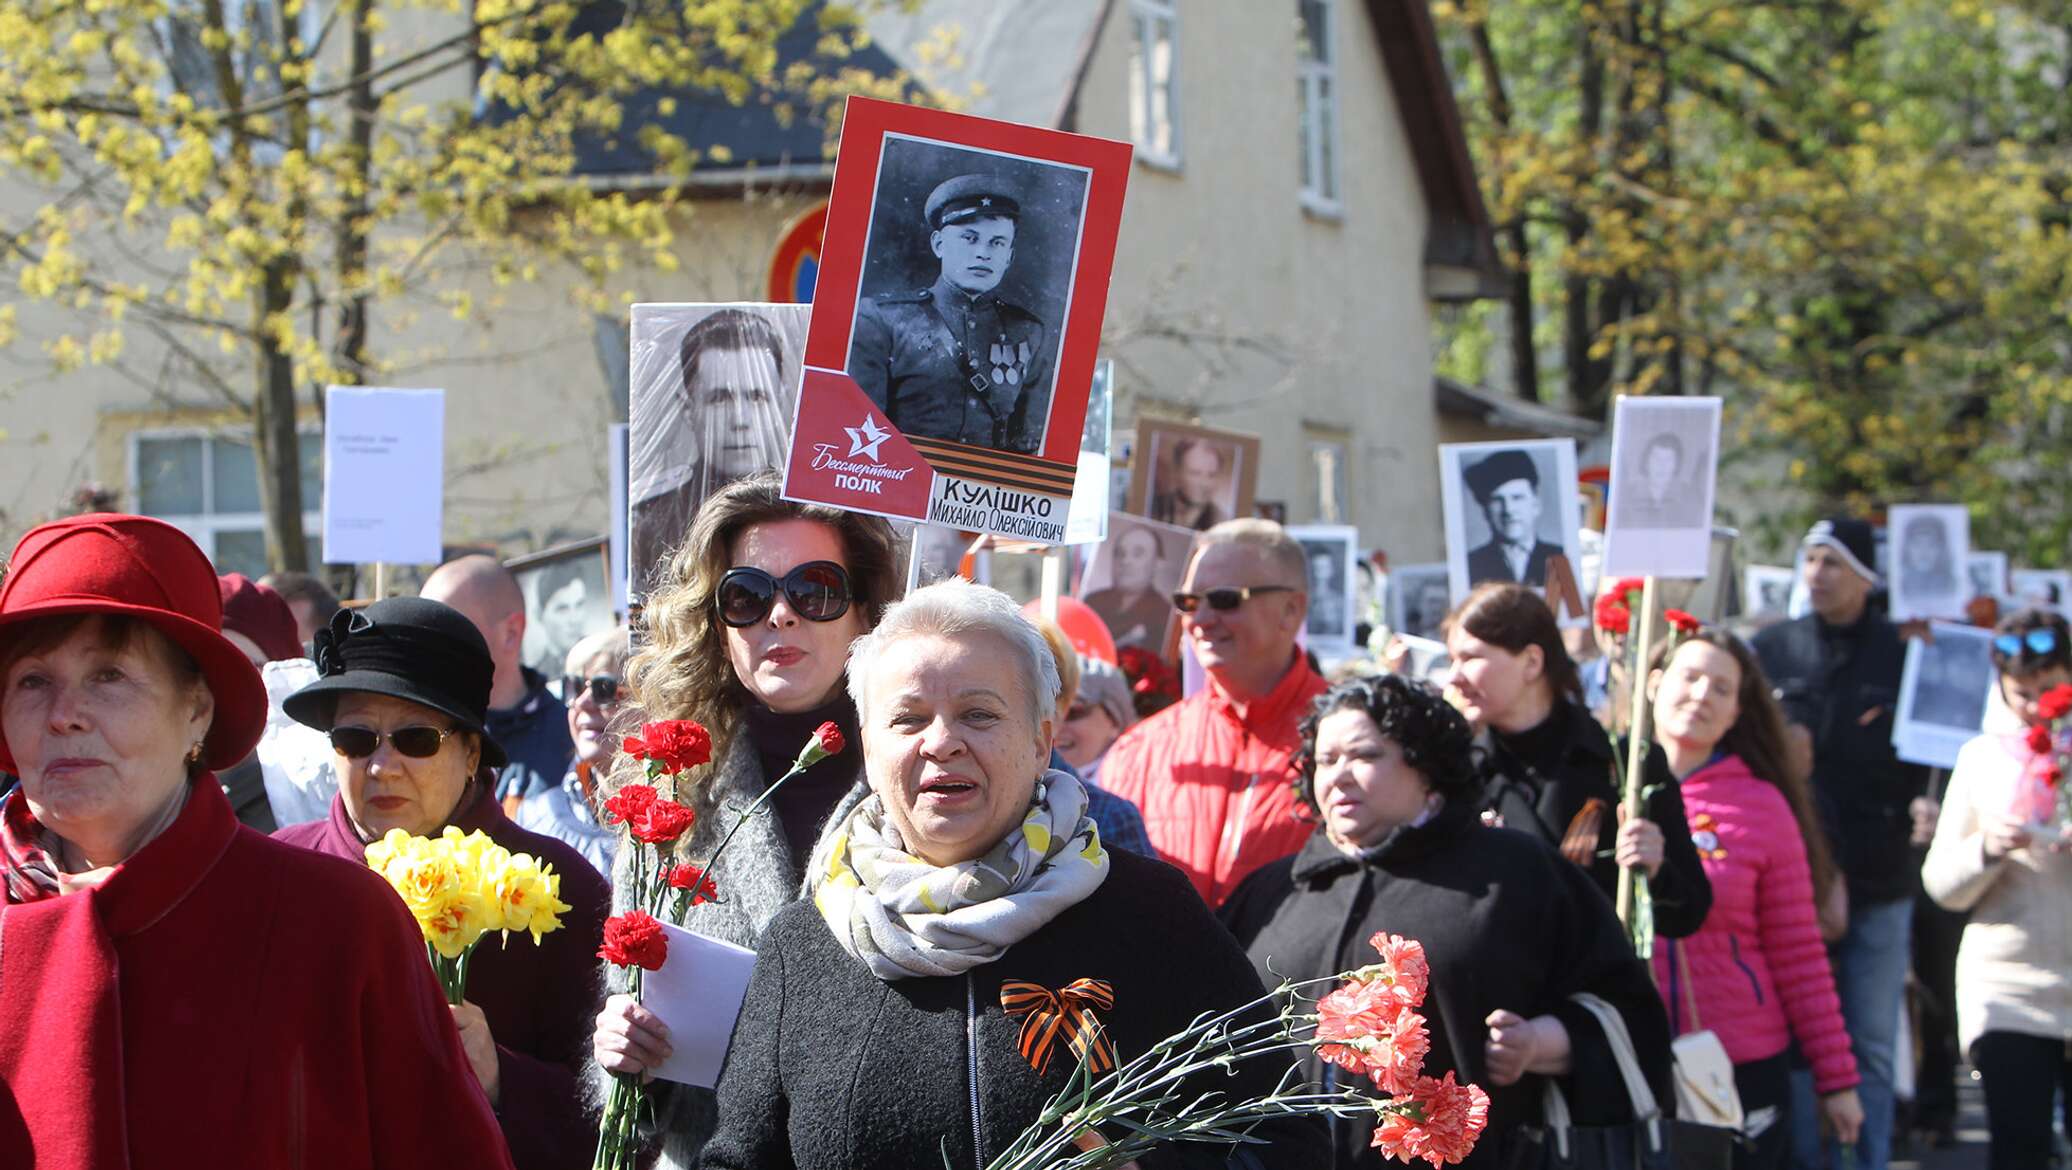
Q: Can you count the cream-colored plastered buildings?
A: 1